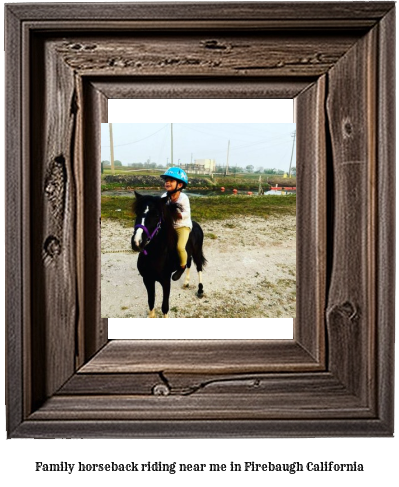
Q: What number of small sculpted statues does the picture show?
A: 0